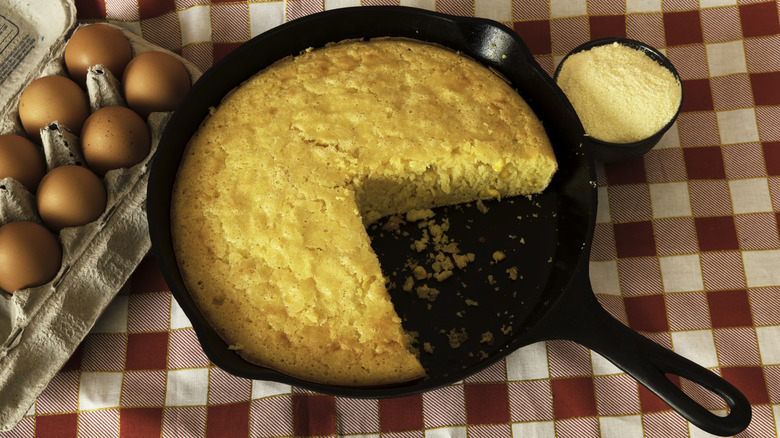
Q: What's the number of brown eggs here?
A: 7